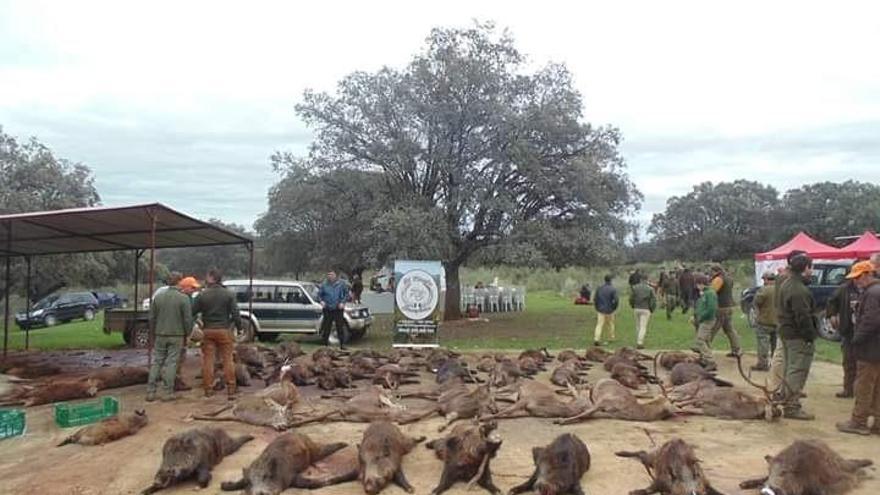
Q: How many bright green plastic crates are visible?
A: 2